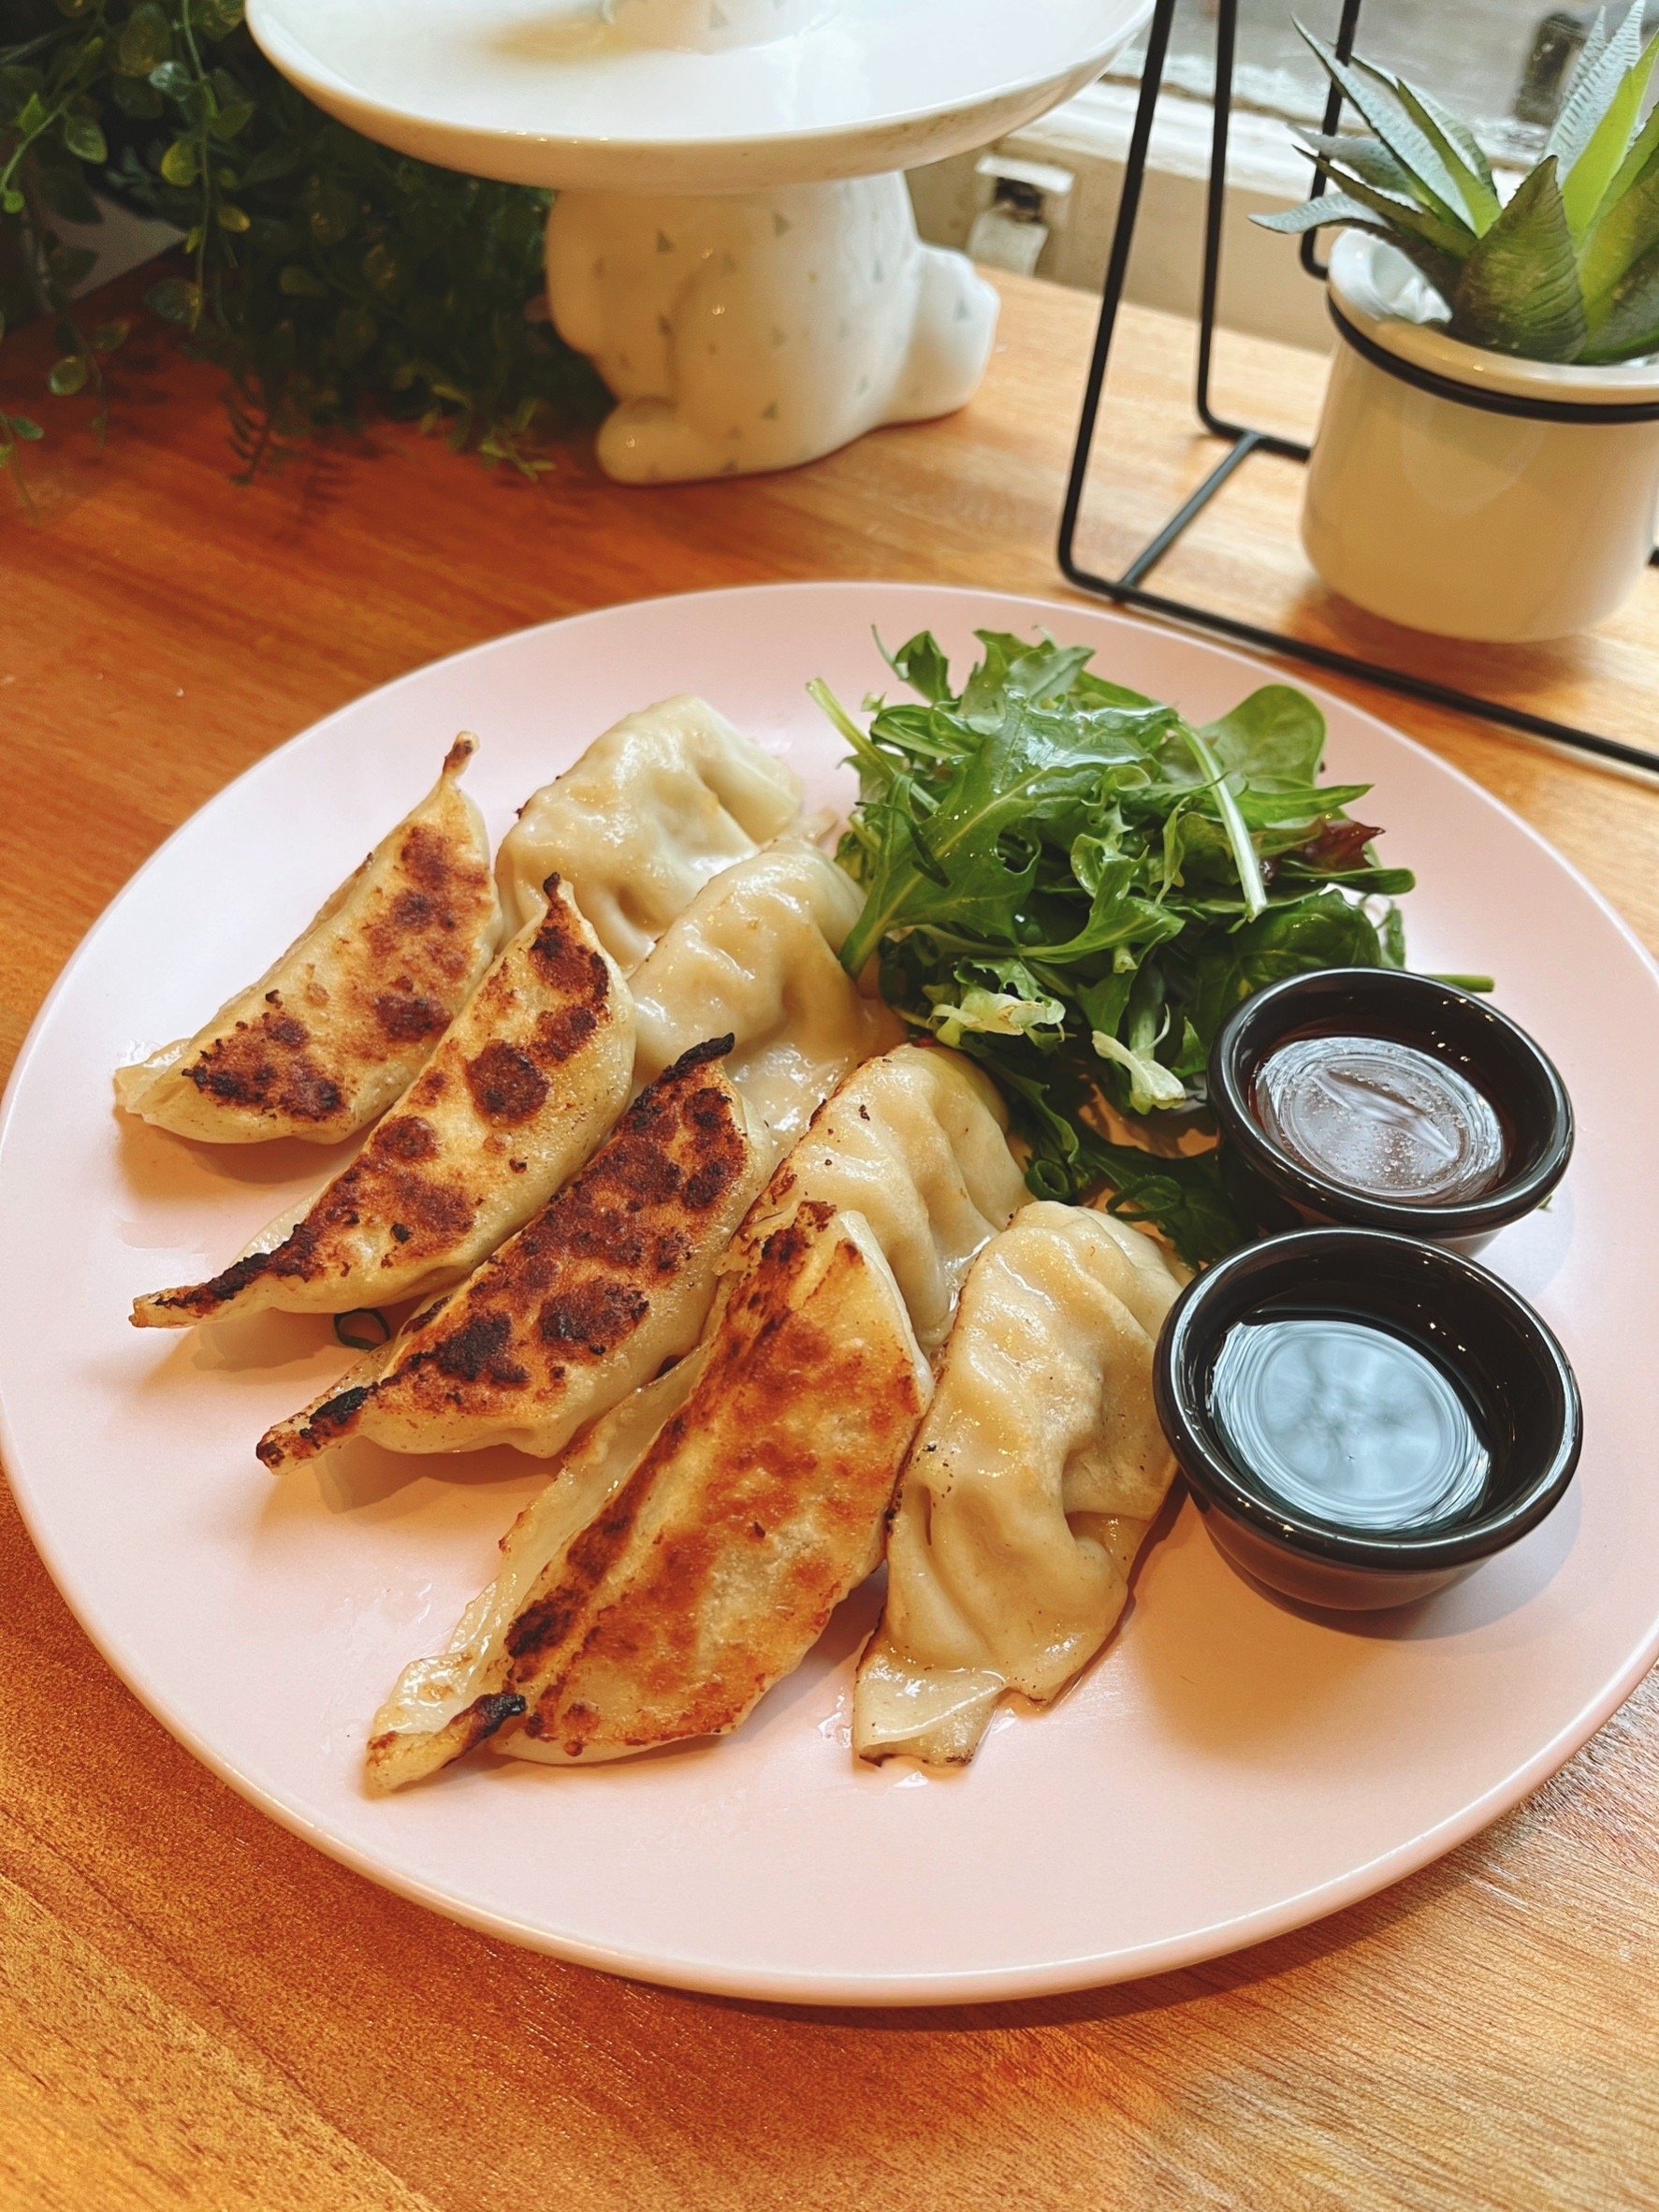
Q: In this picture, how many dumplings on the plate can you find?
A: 8